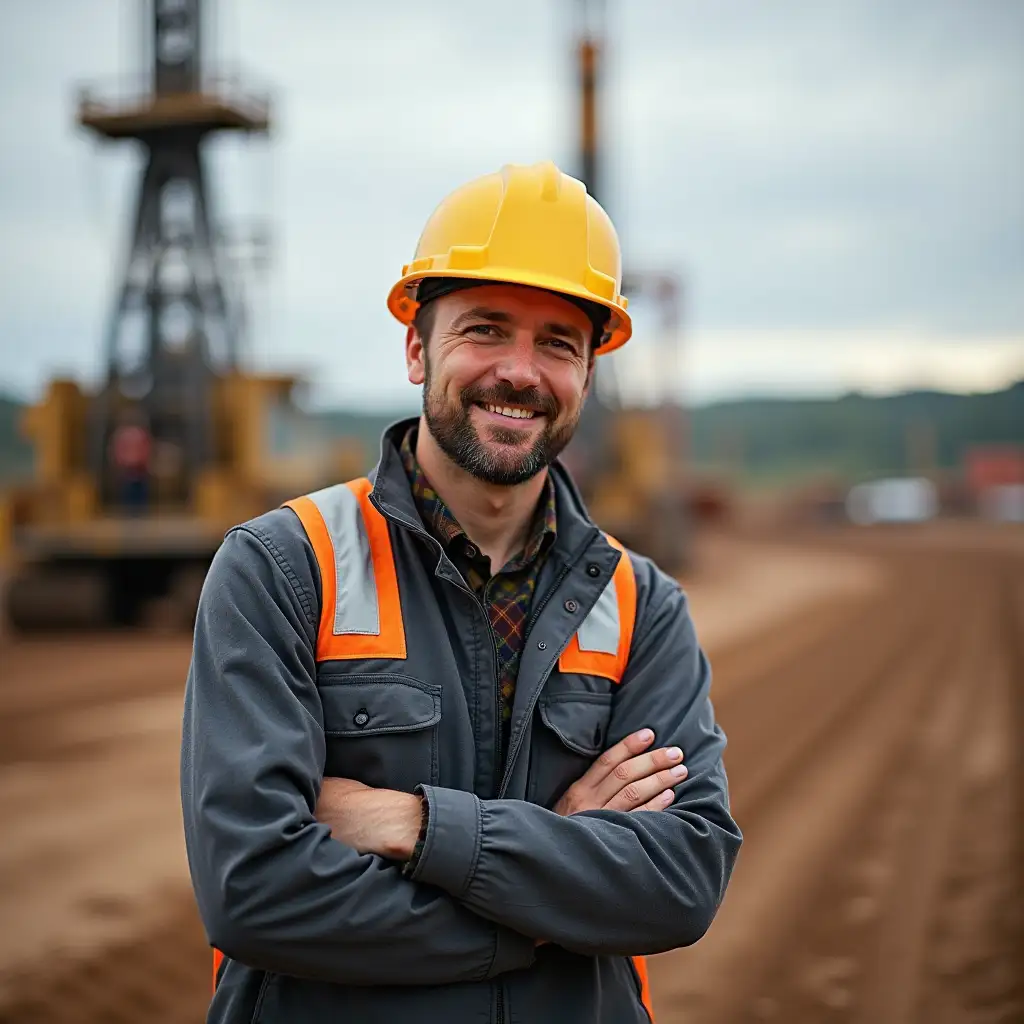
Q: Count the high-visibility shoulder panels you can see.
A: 2